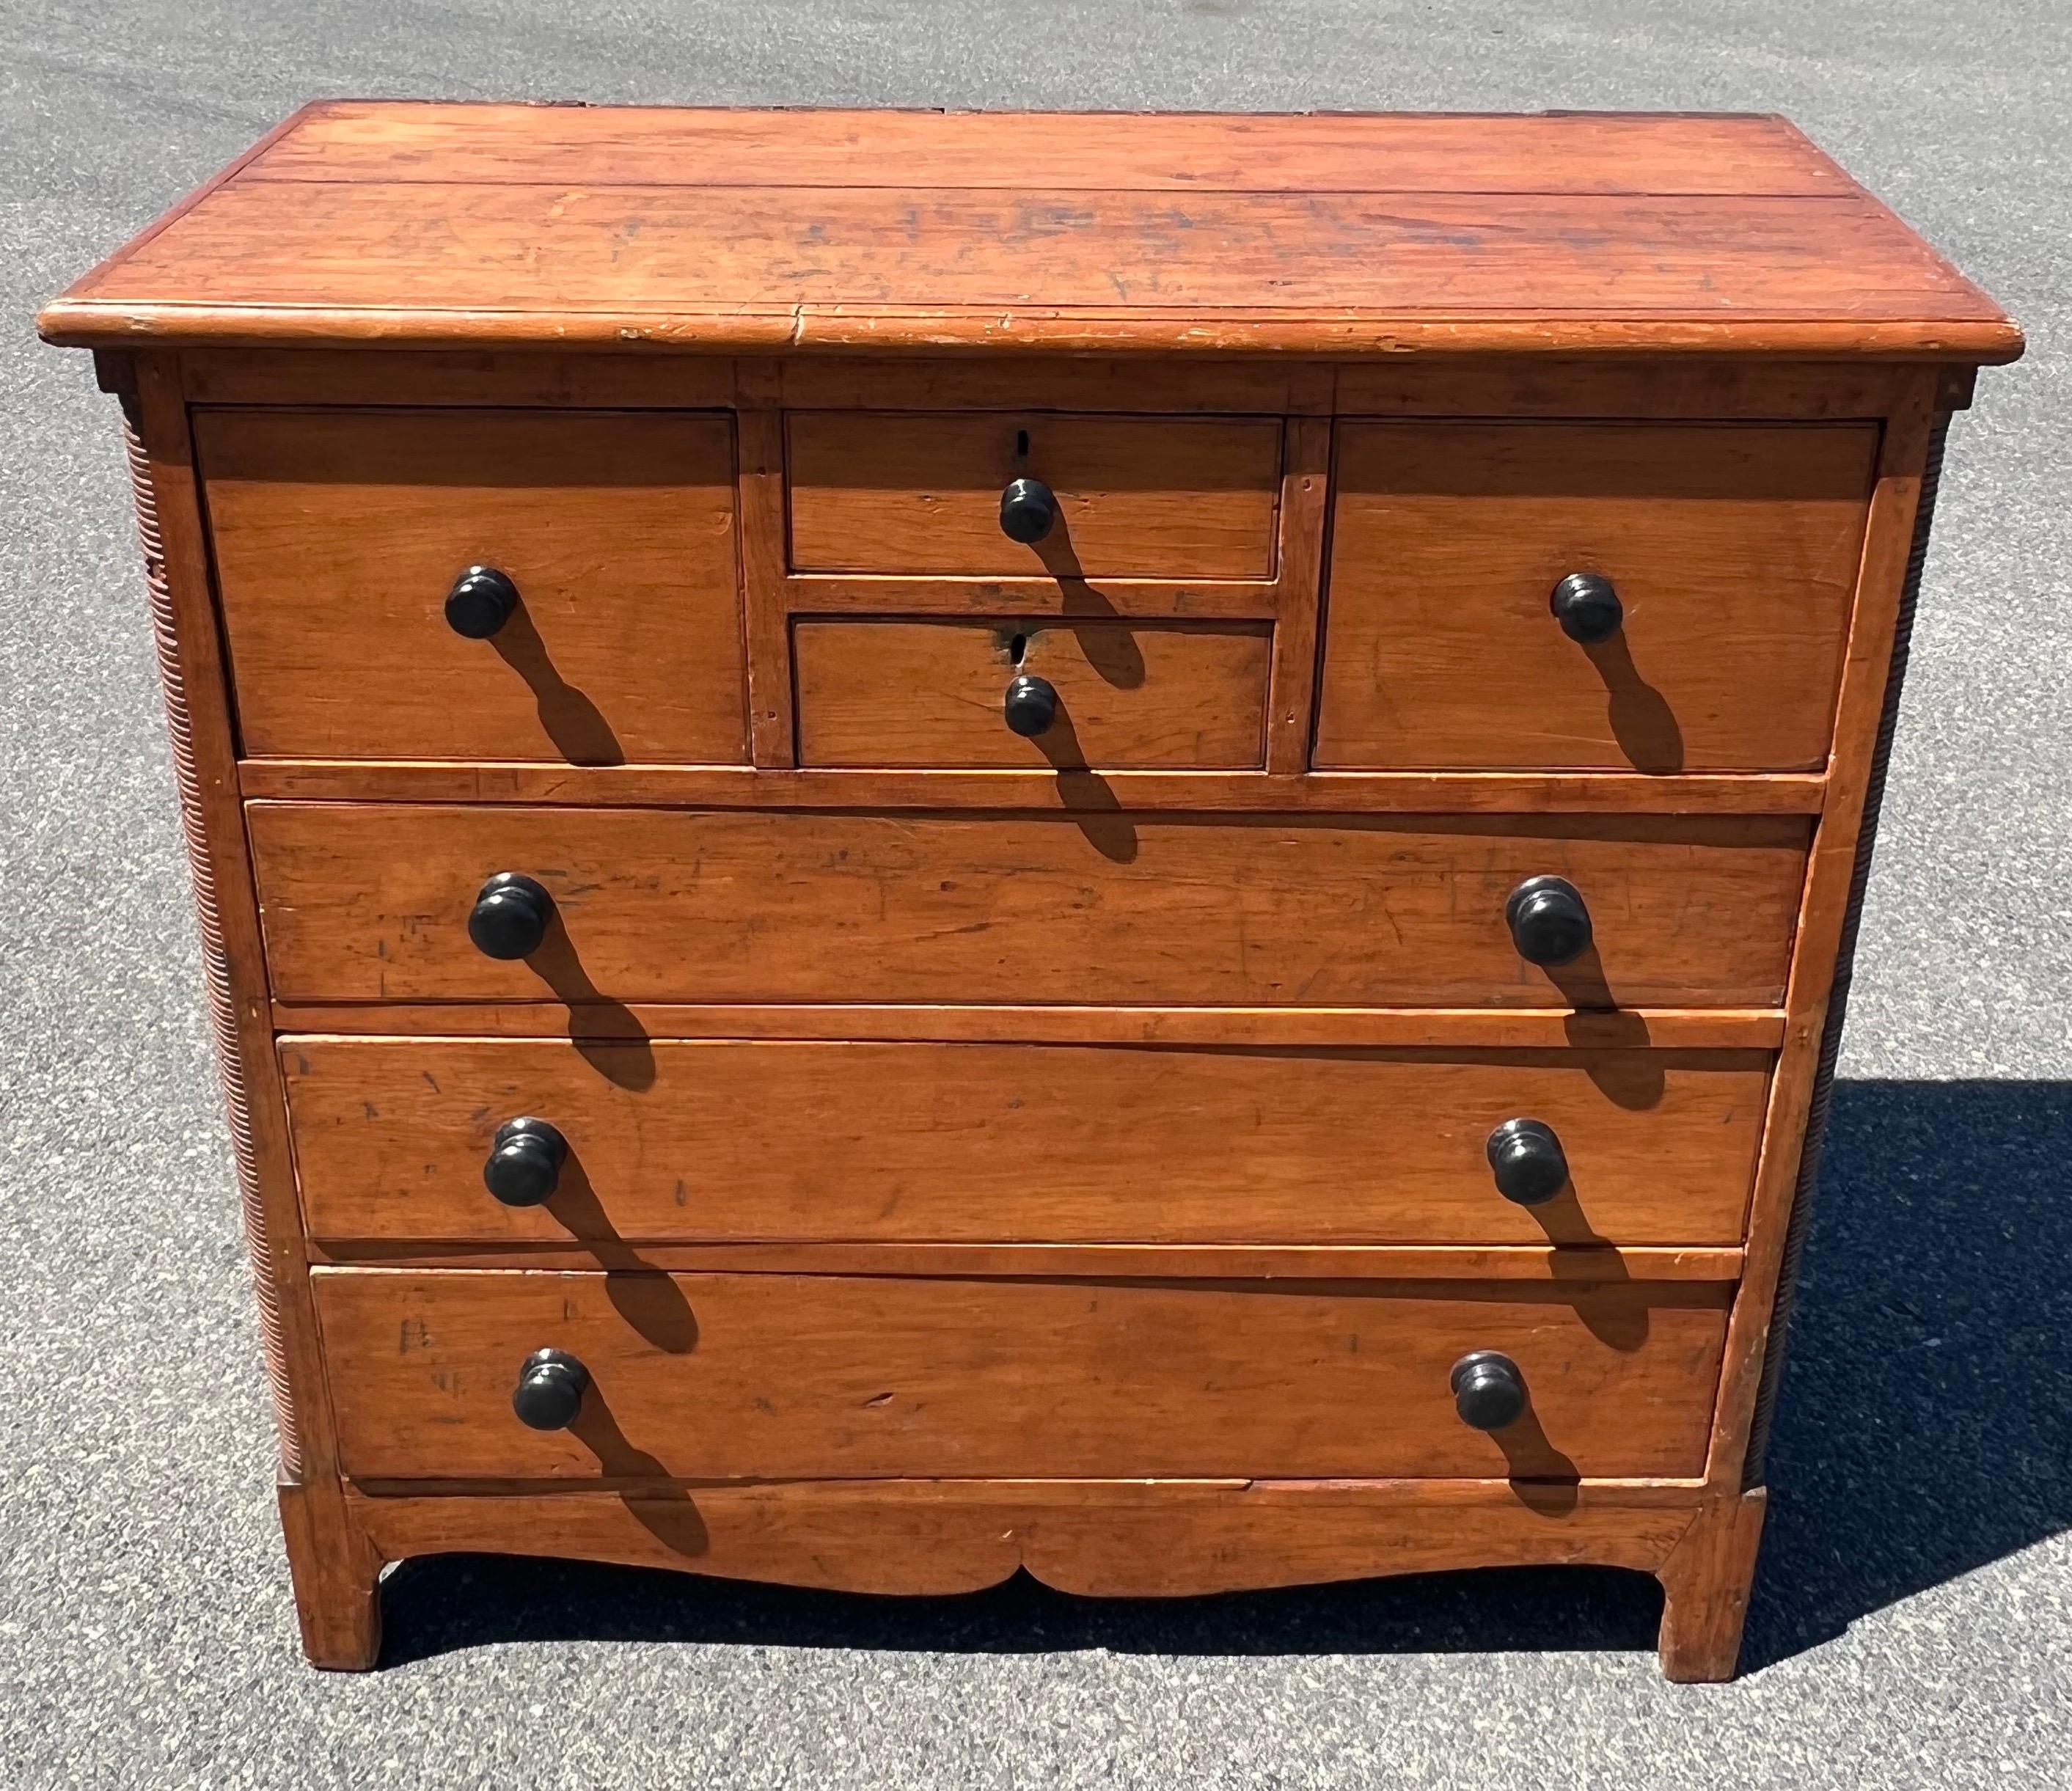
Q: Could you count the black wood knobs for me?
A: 10